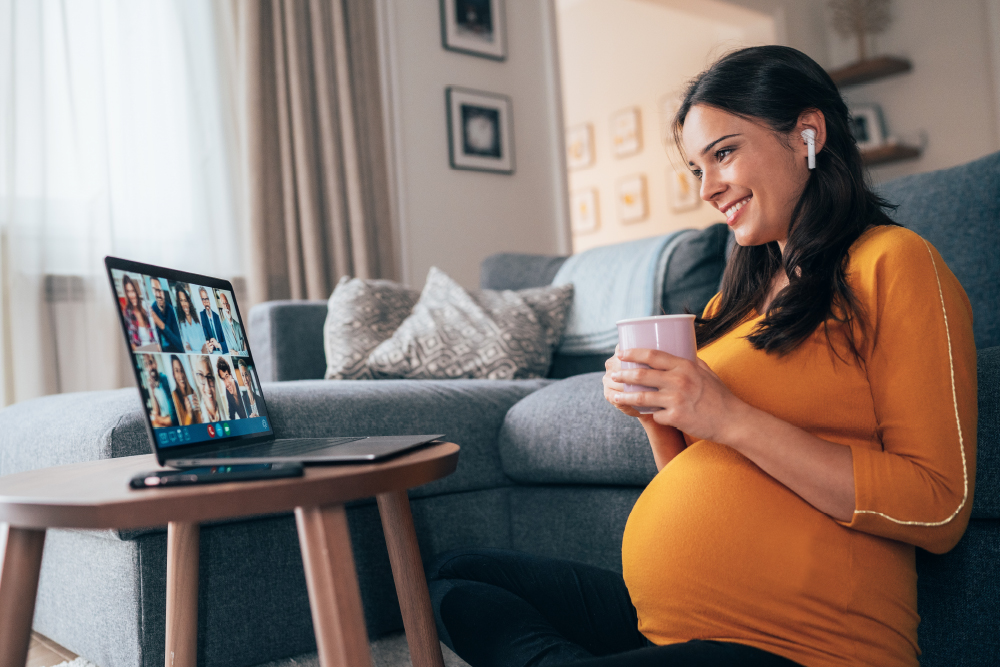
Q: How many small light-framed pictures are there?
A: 6